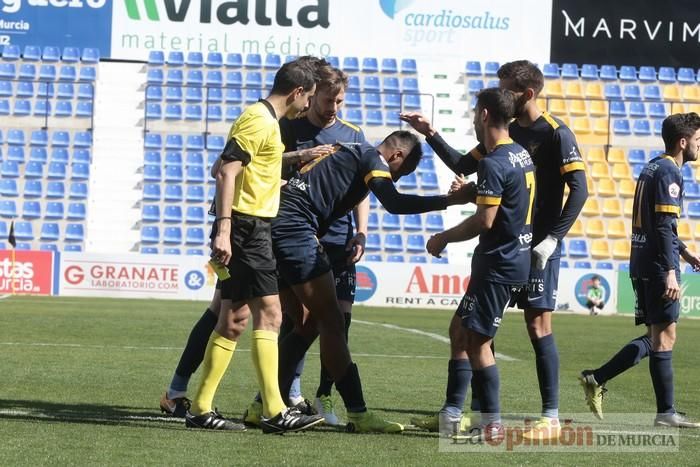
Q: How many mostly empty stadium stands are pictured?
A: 3